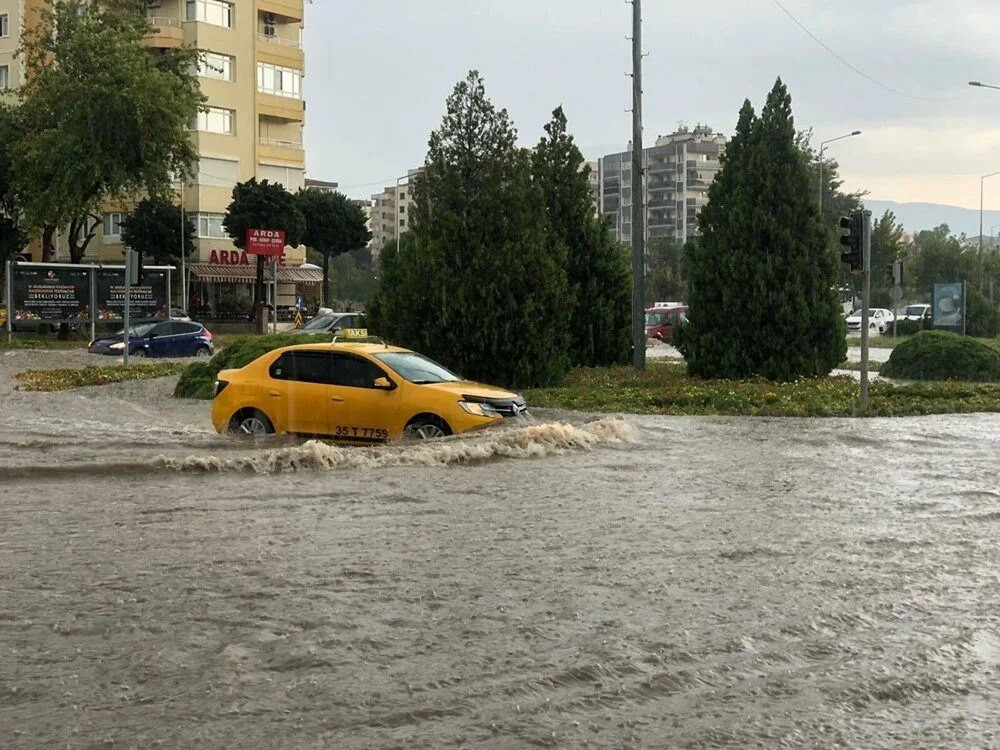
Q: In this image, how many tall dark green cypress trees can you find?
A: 3